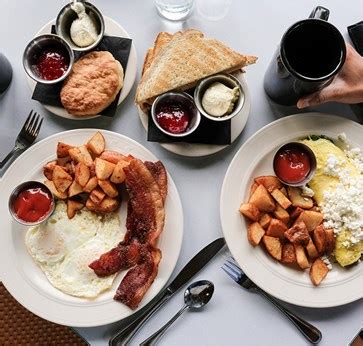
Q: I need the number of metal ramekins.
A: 6